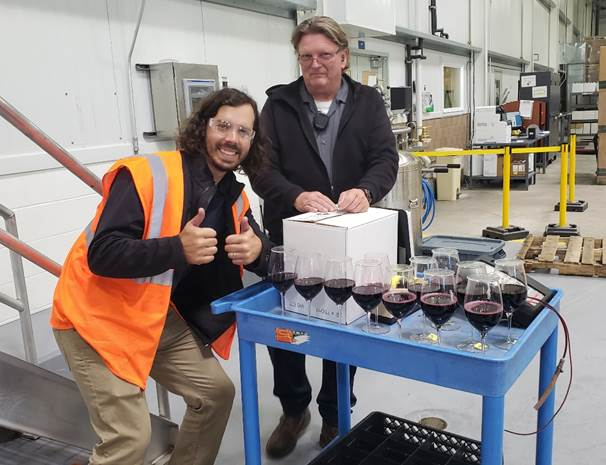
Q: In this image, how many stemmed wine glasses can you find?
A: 12